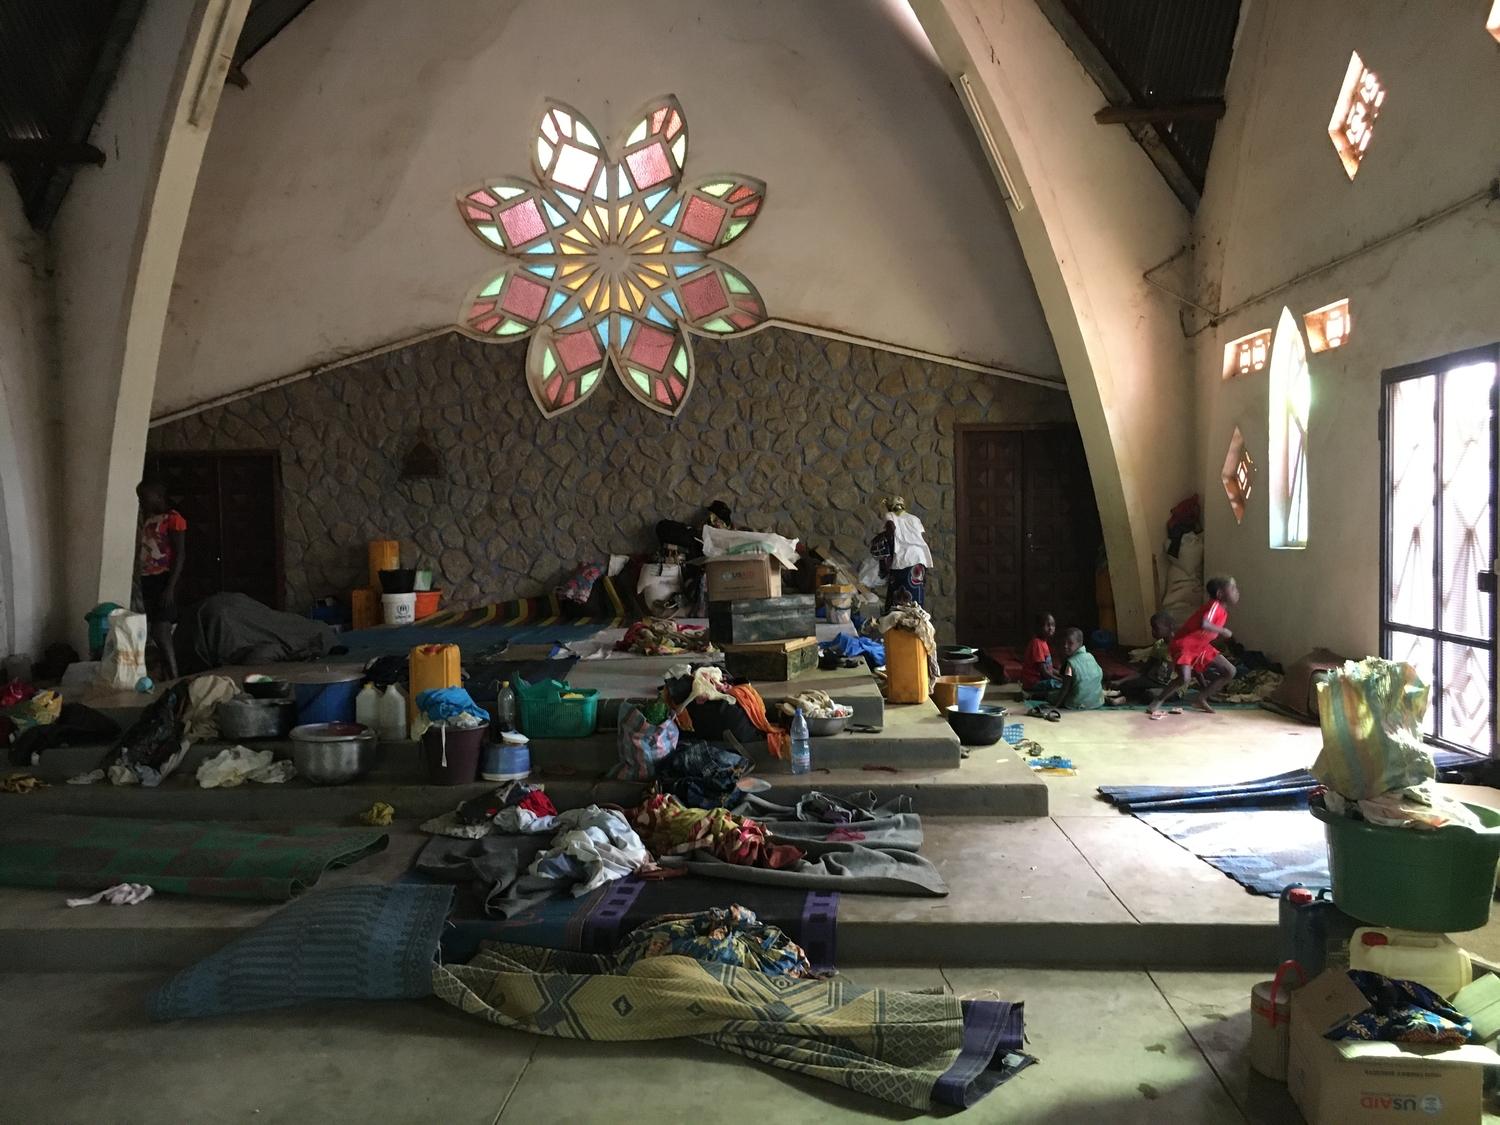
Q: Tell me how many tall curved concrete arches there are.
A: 2